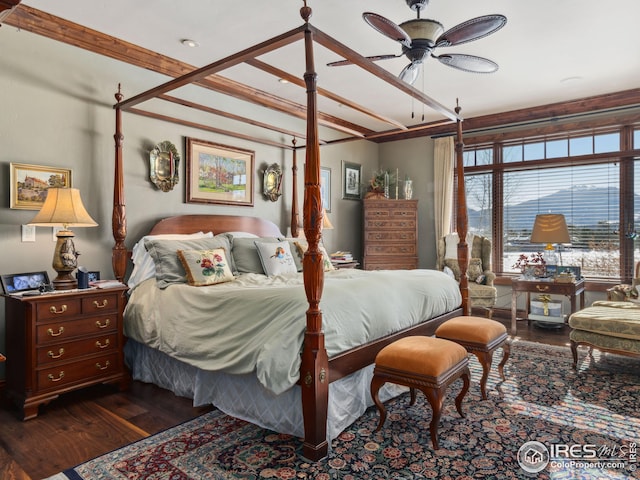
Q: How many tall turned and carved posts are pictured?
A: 4